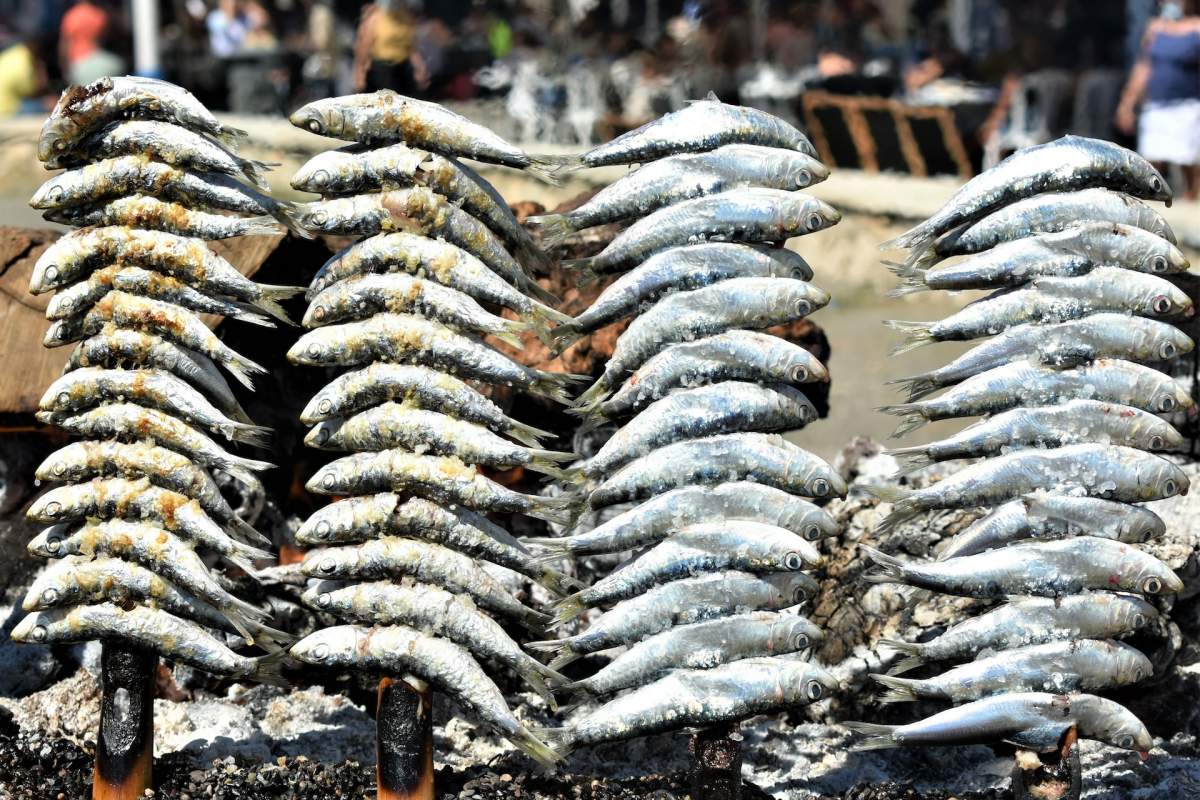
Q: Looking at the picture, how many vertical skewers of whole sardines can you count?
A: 4